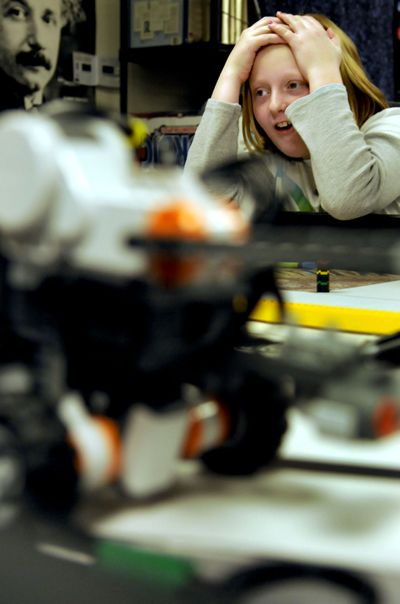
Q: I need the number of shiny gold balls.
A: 0